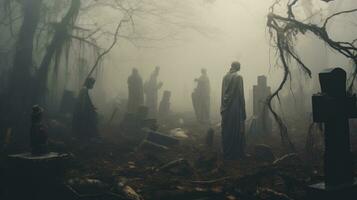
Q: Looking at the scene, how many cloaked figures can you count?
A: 5